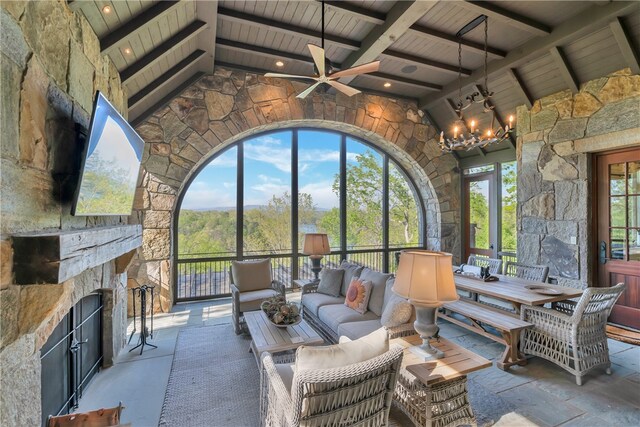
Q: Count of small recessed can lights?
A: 4